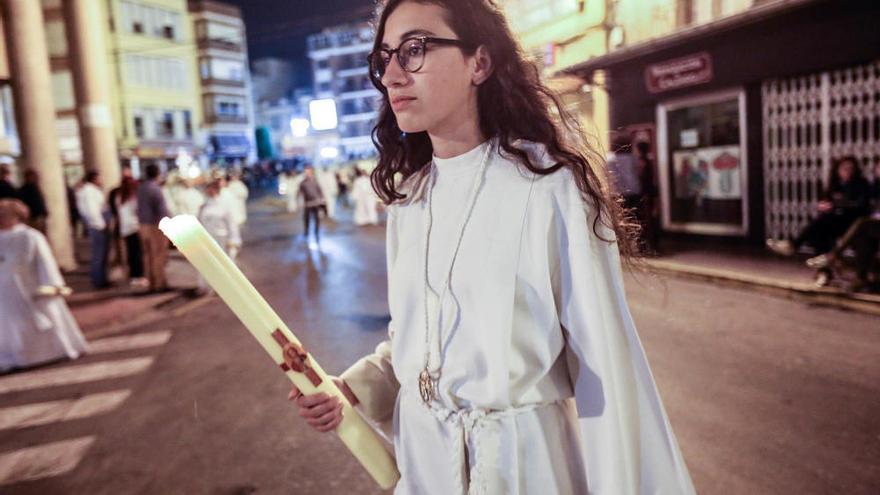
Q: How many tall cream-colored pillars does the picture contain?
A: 2